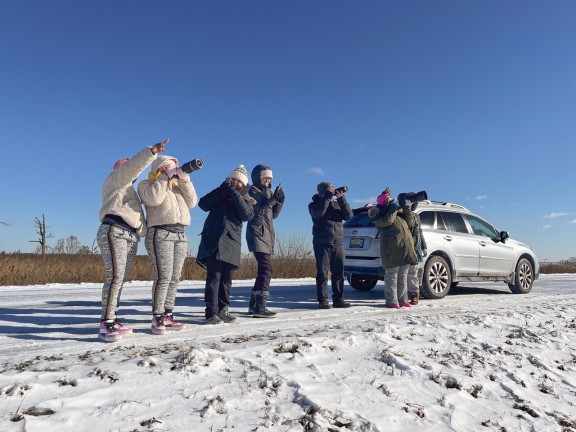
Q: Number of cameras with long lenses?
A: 3